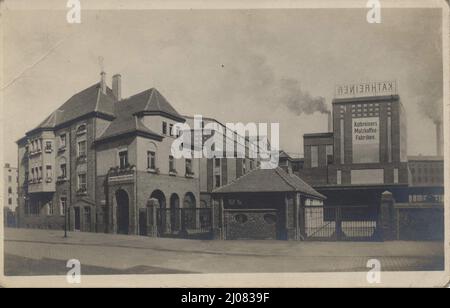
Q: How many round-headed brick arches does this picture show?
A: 4